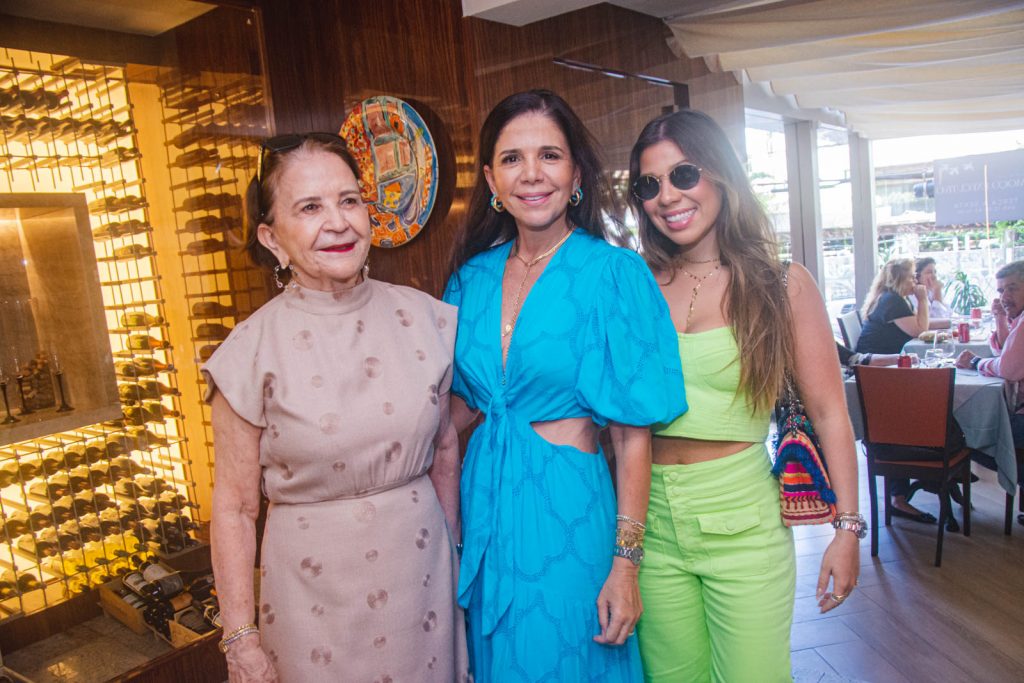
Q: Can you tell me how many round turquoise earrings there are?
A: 2